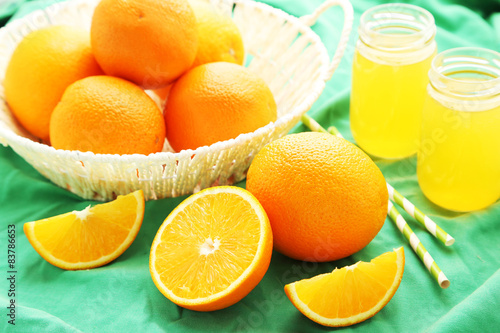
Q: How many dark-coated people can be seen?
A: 0